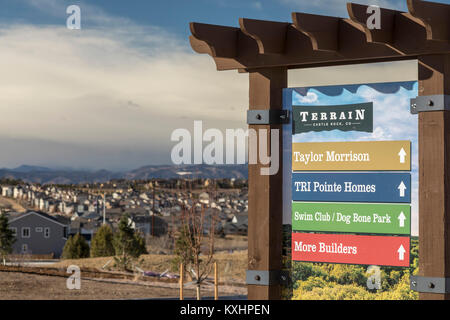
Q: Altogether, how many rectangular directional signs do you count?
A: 4